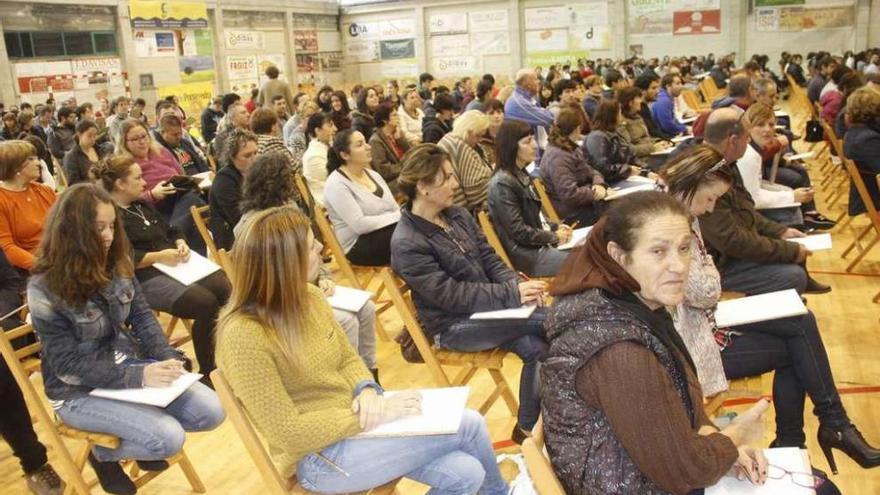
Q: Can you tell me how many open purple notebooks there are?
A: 0